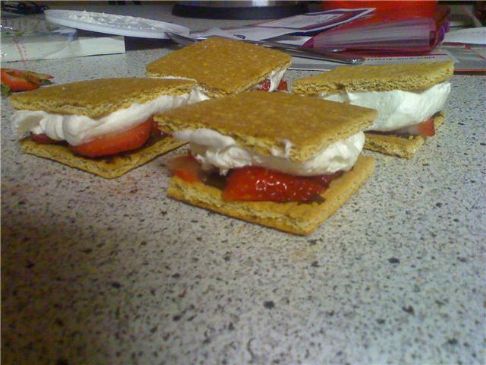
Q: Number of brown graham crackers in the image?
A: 8